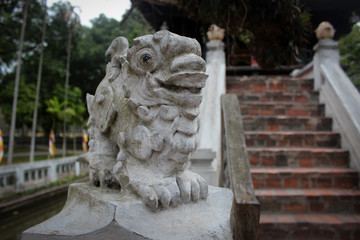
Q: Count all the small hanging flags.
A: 3